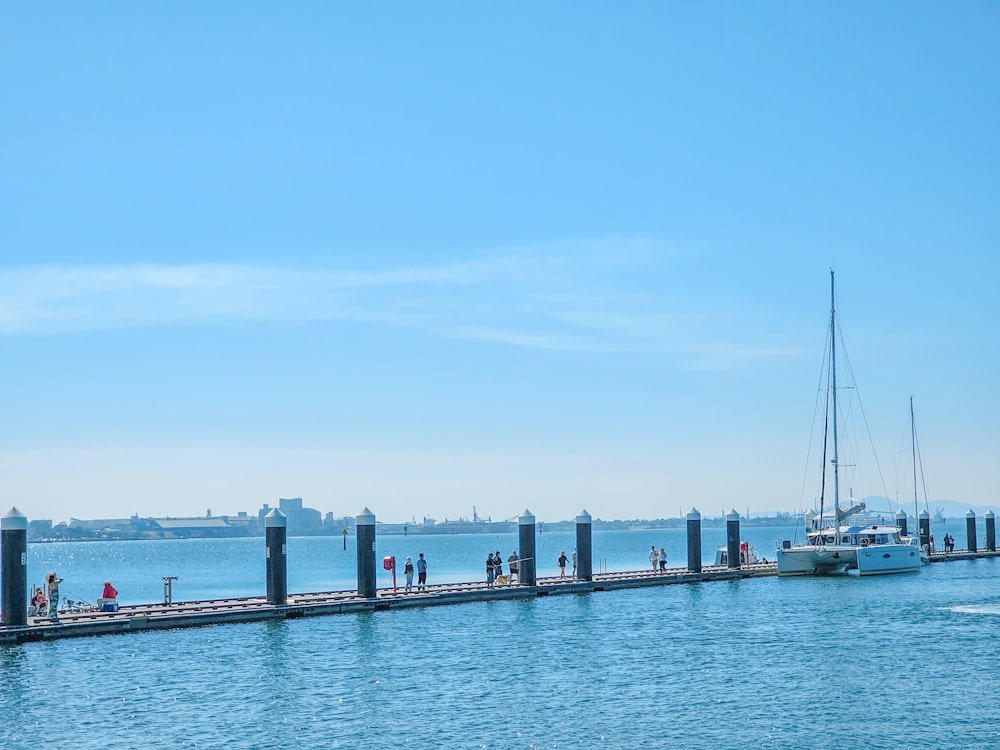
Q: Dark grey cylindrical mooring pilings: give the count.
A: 11